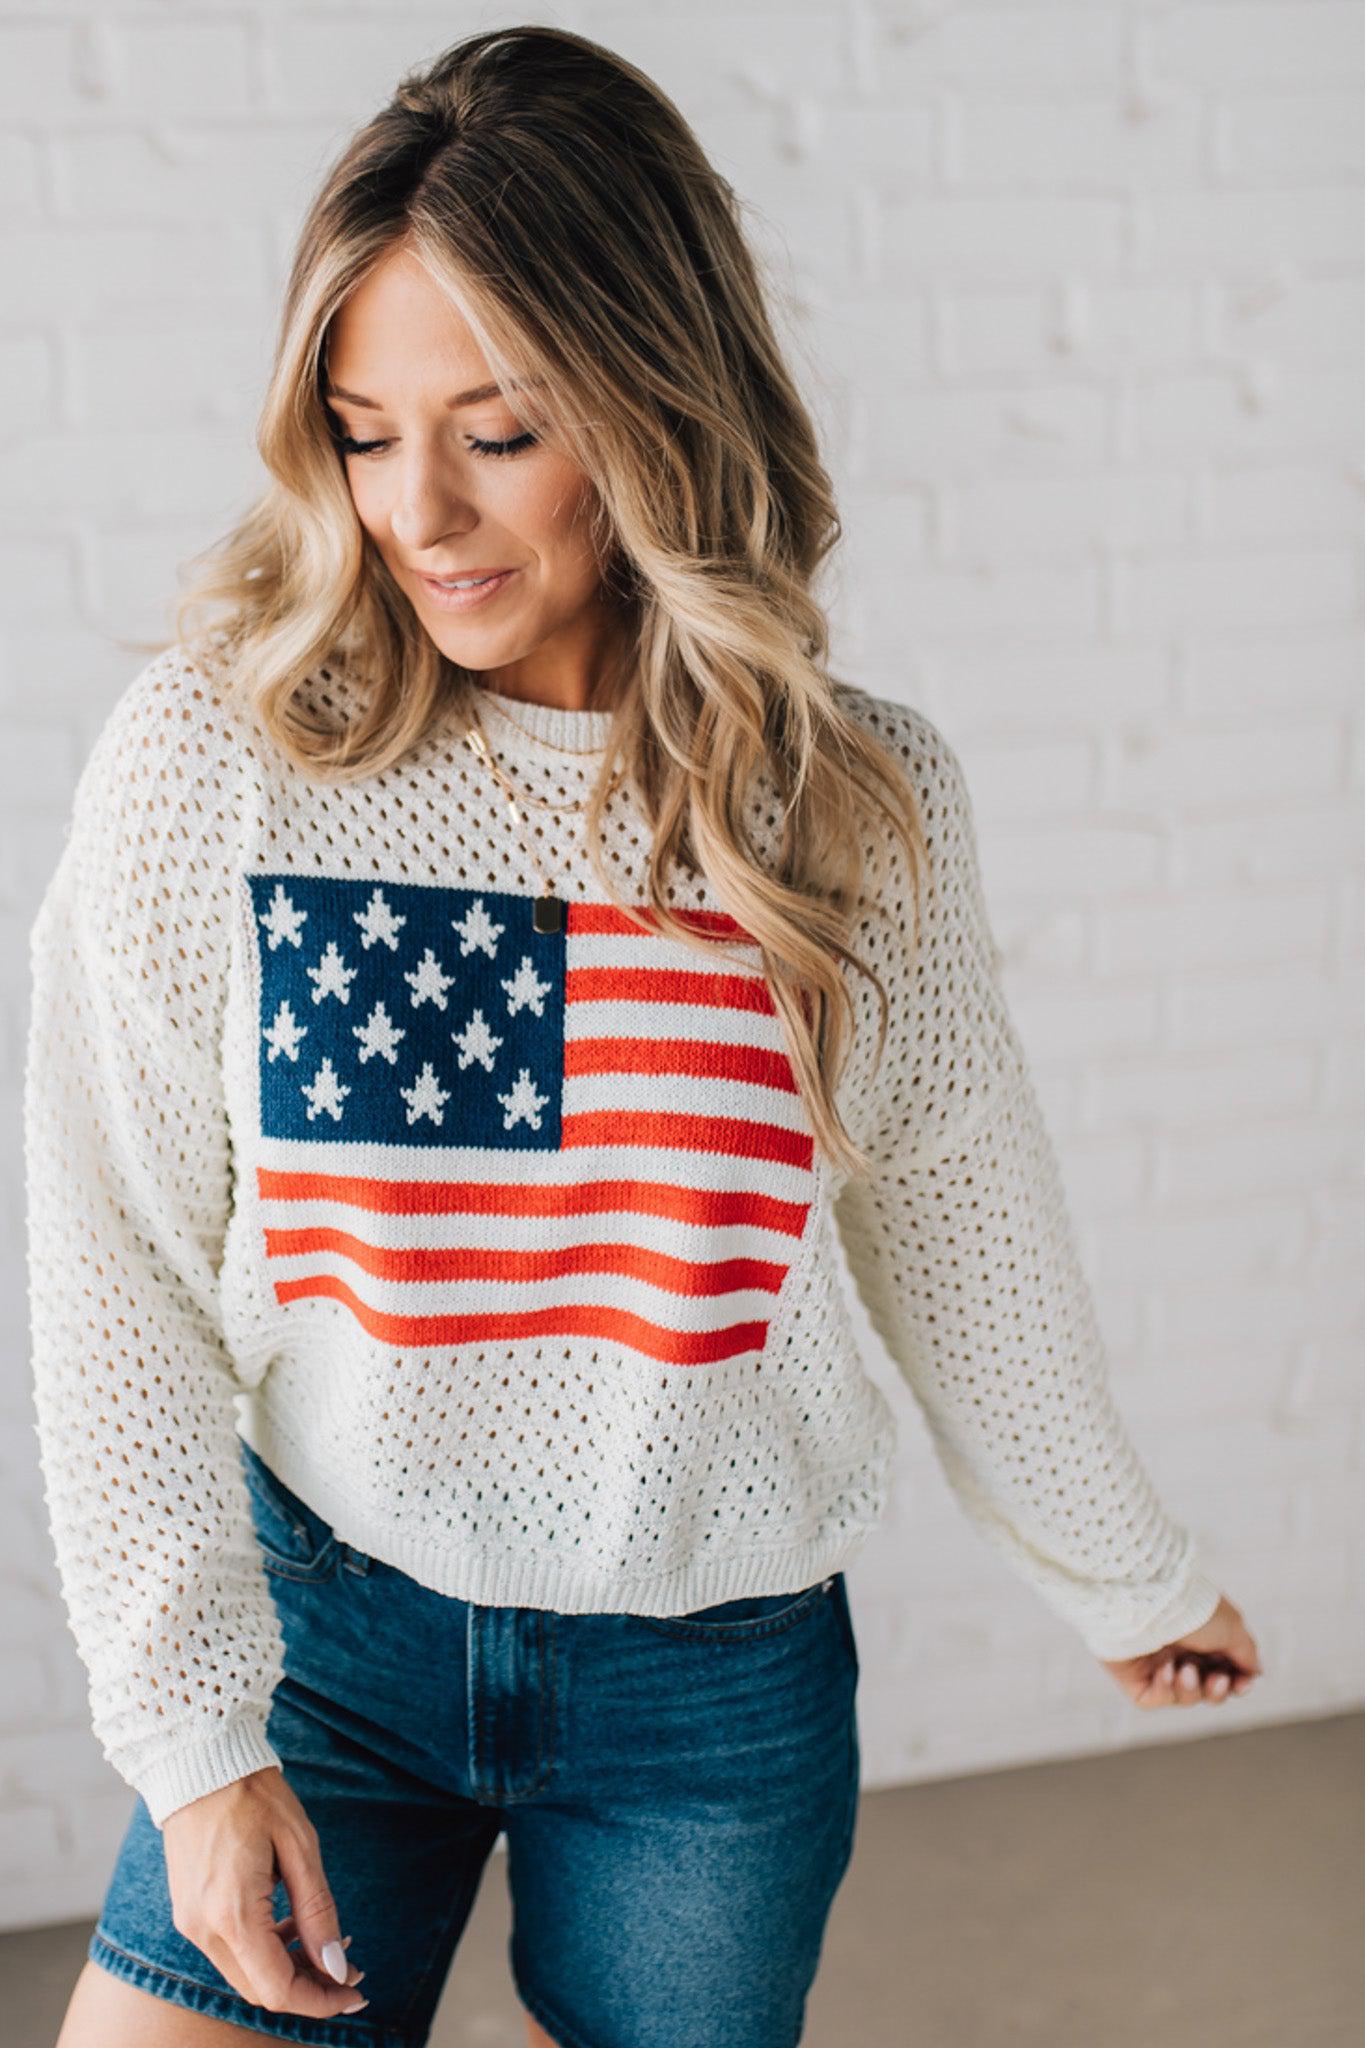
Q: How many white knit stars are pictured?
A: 12